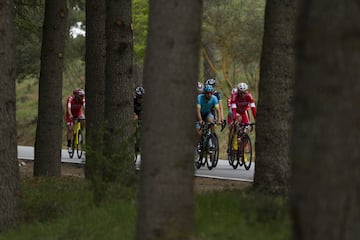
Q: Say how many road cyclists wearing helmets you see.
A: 7